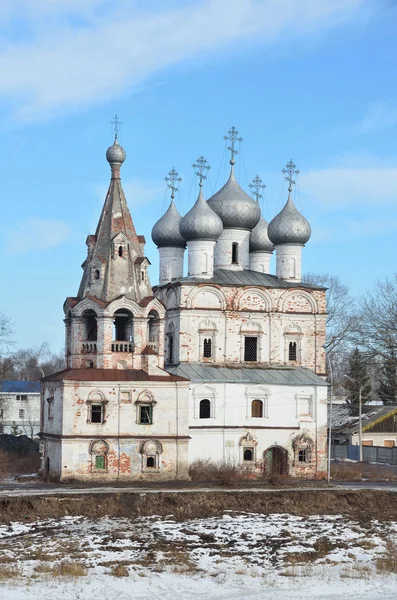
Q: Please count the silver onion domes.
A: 6